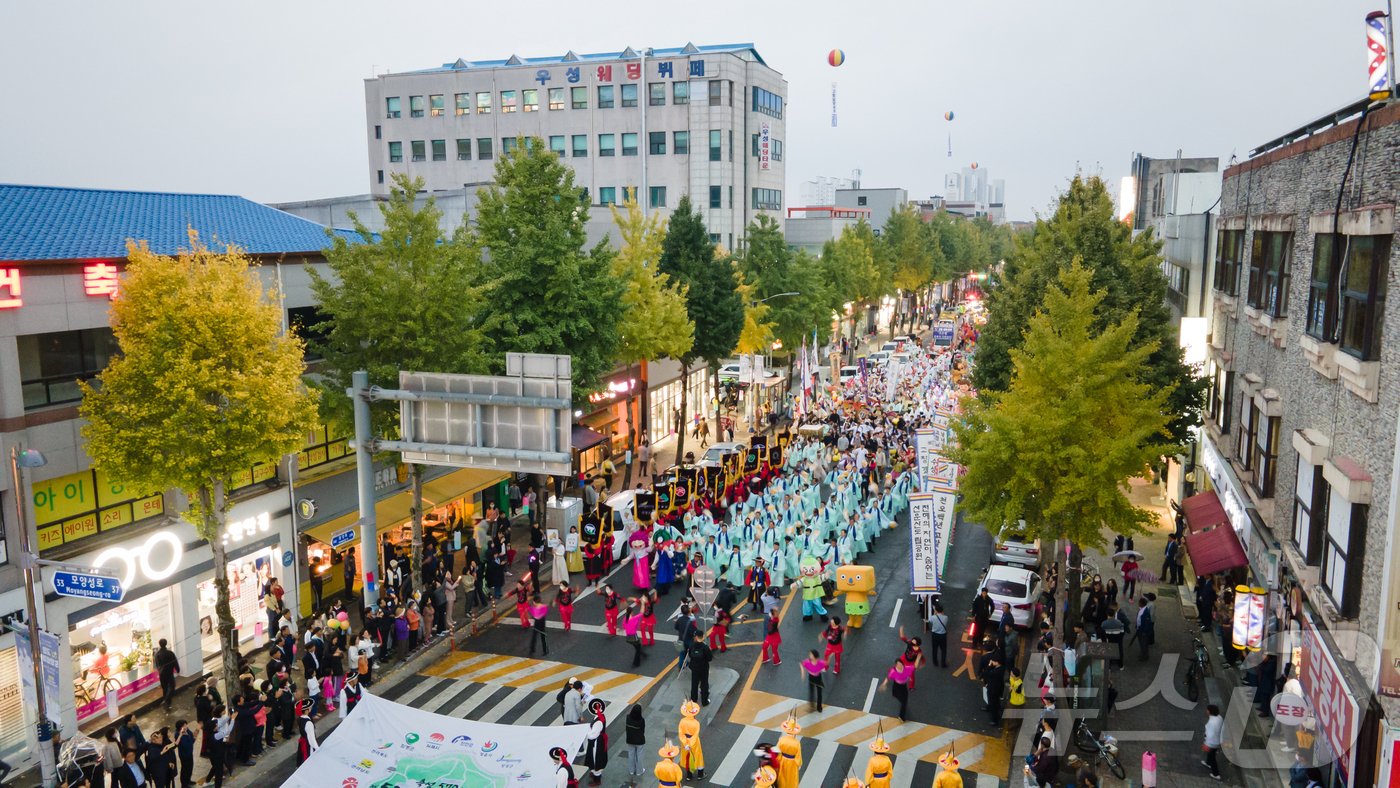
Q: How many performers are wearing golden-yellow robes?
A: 7